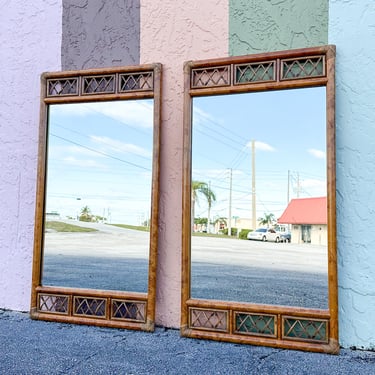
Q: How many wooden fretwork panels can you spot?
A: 12